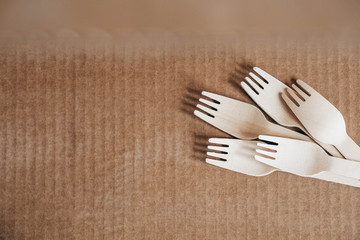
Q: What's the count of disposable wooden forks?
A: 5